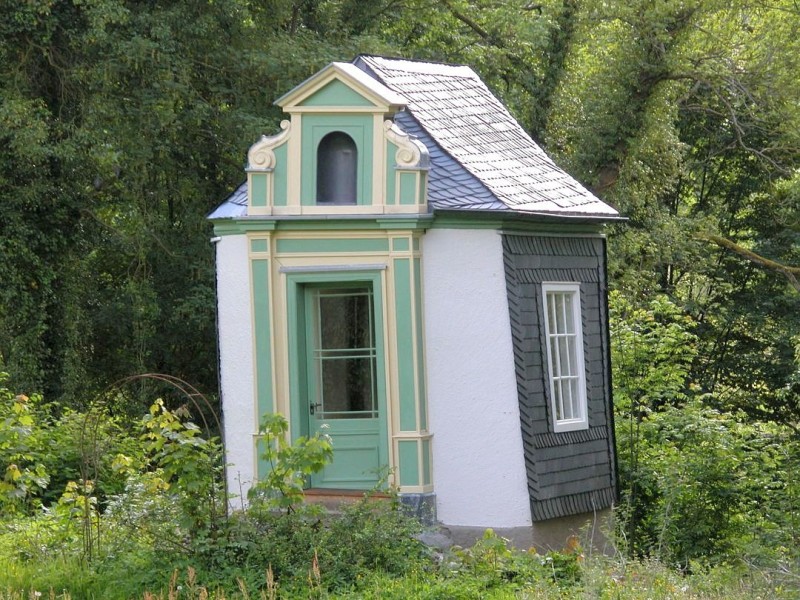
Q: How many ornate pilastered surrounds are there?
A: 1